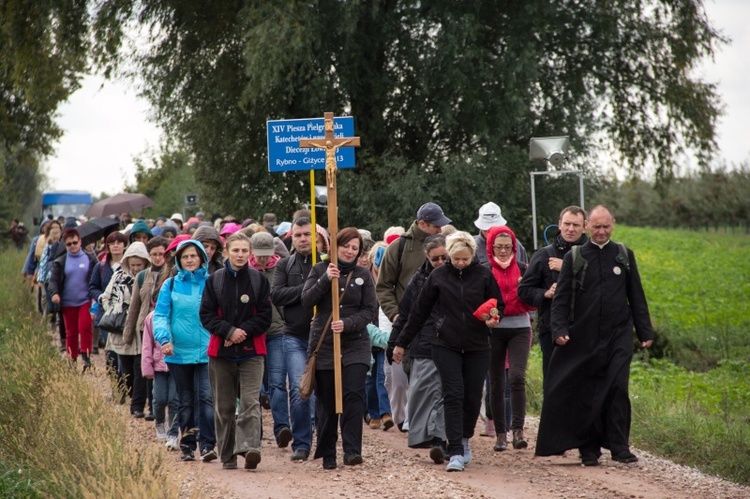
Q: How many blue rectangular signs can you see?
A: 1